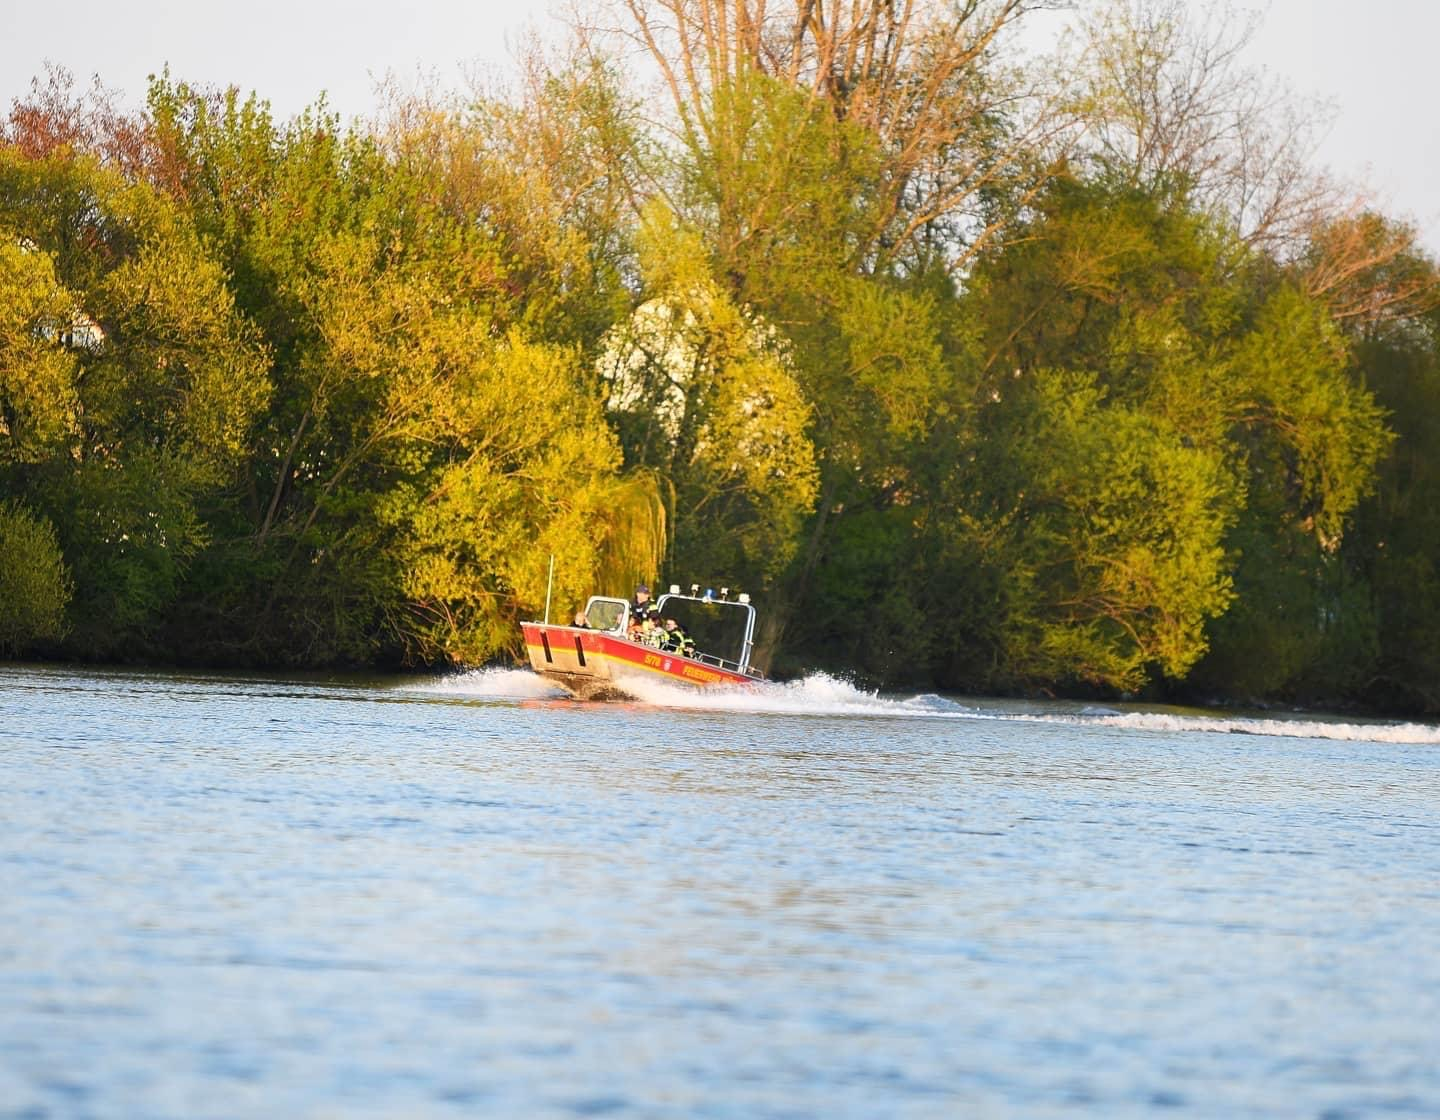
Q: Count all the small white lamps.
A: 4